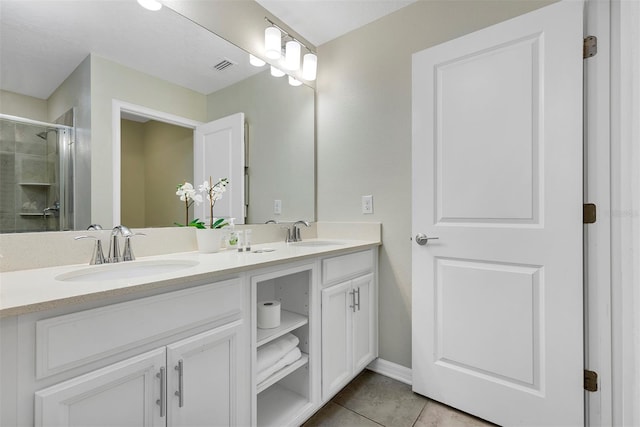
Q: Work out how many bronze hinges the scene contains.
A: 3